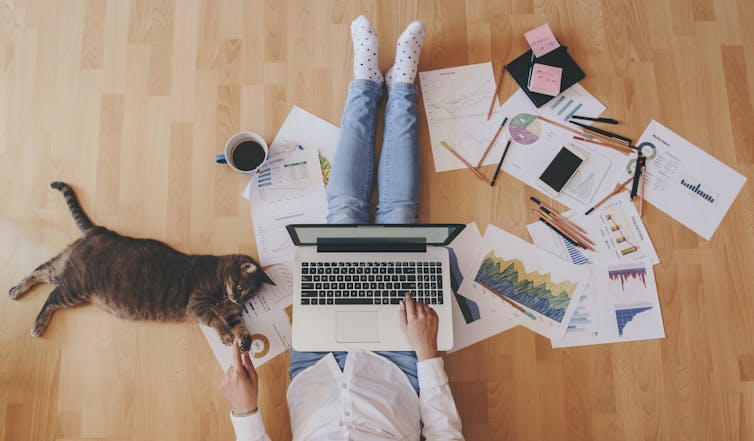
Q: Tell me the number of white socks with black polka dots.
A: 2